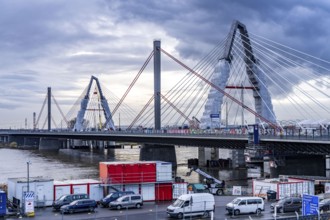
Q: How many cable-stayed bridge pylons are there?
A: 4